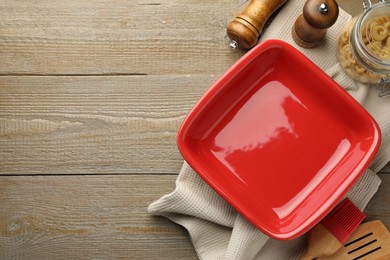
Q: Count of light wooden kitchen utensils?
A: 2